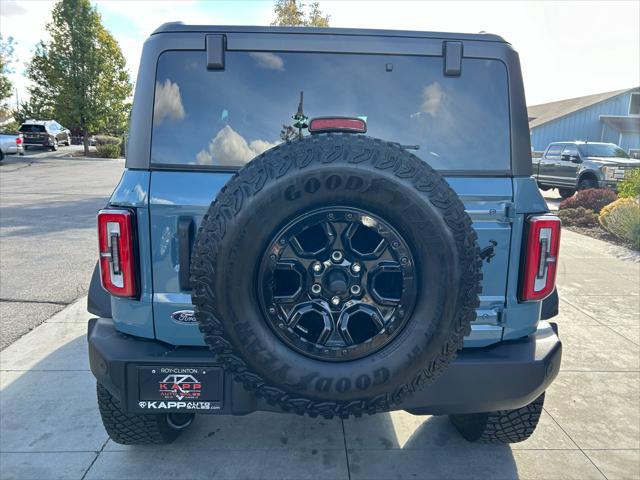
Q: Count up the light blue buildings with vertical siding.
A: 1